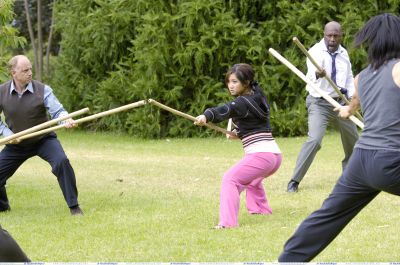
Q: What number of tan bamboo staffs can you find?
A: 5